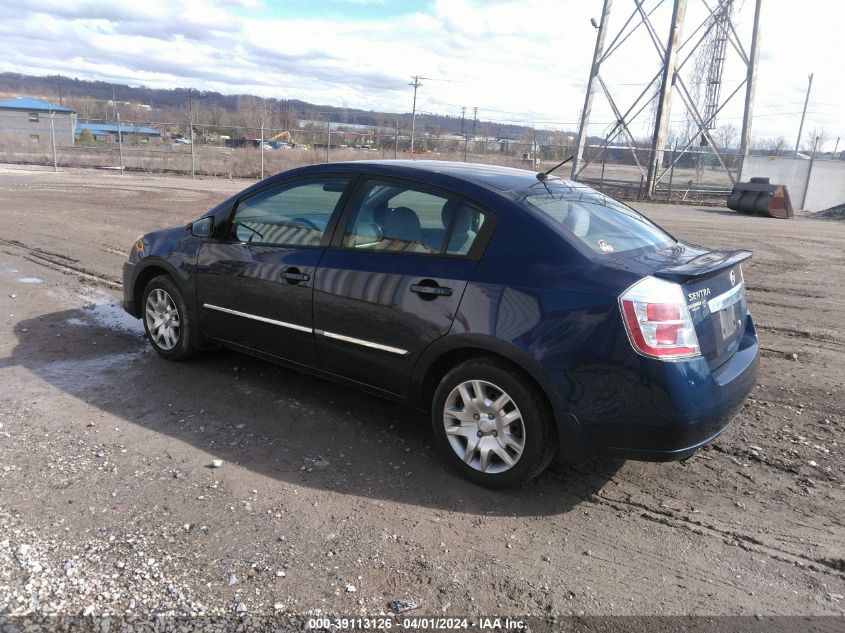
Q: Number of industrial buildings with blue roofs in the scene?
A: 2